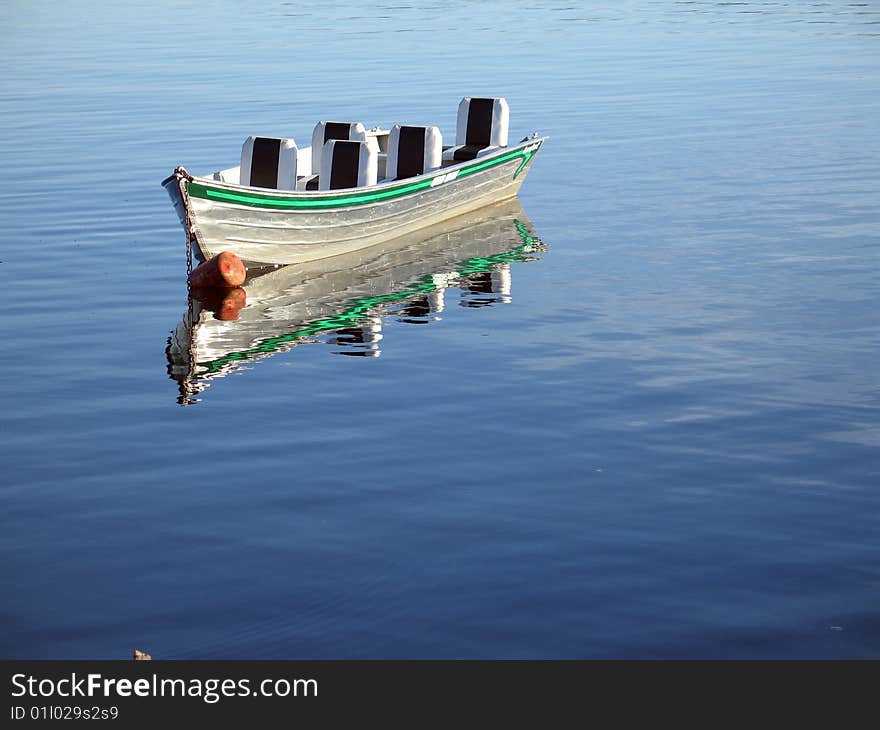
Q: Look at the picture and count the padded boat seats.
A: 5